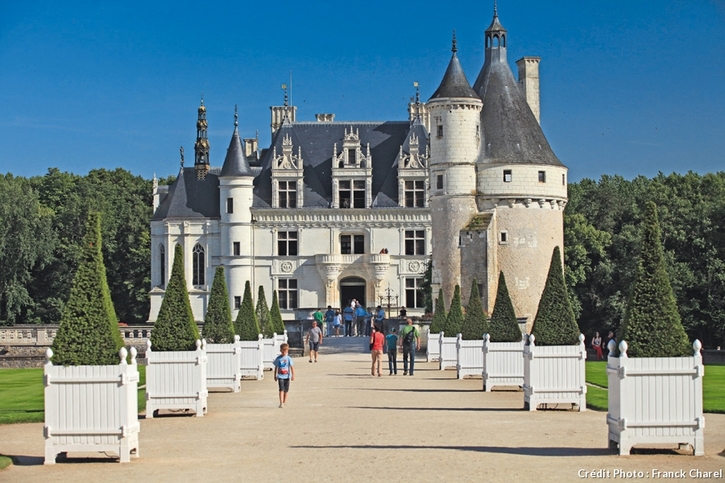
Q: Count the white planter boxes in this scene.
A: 12